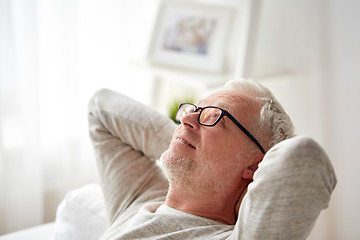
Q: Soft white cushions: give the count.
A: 1